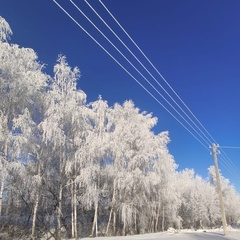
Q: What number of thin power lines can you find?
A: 4